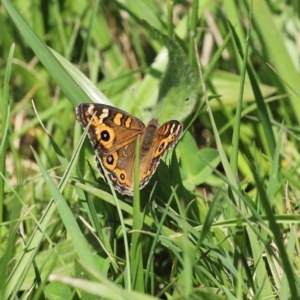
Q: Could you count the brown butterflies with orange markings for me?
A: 1